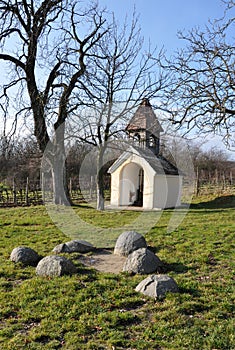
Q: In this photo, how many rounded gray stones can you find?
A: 6